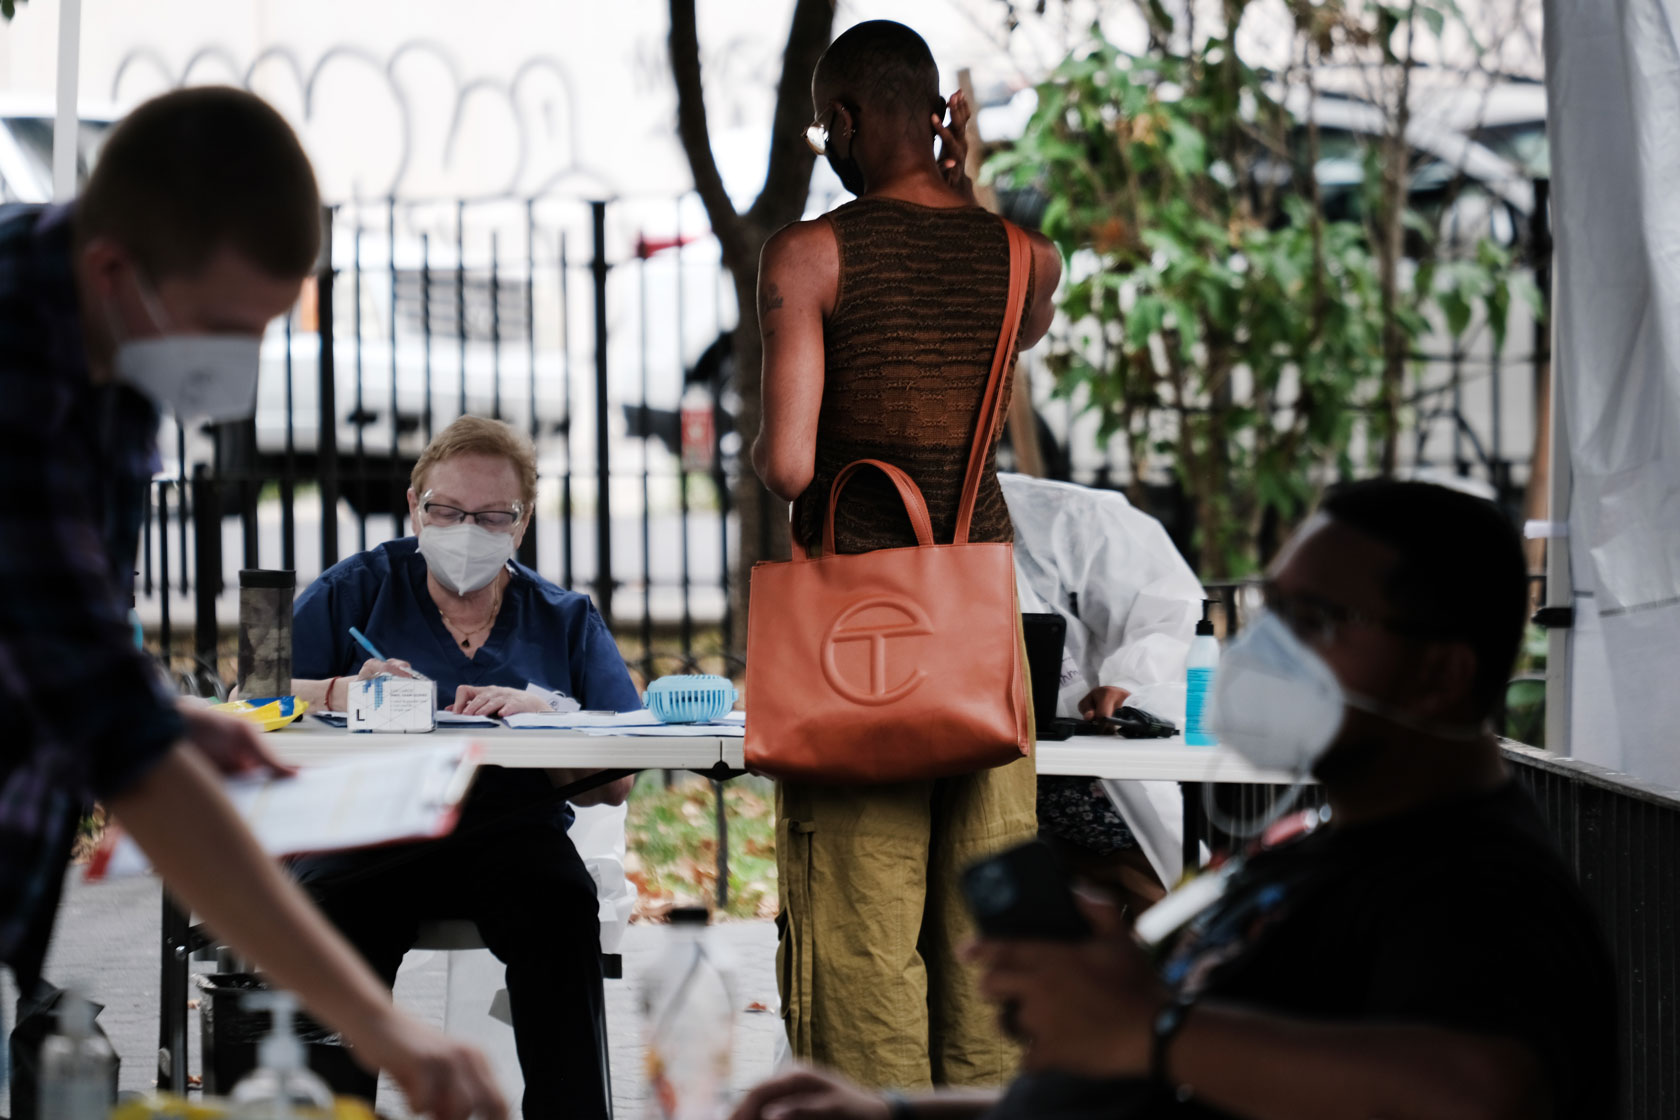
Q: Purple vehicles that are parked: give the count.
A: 0